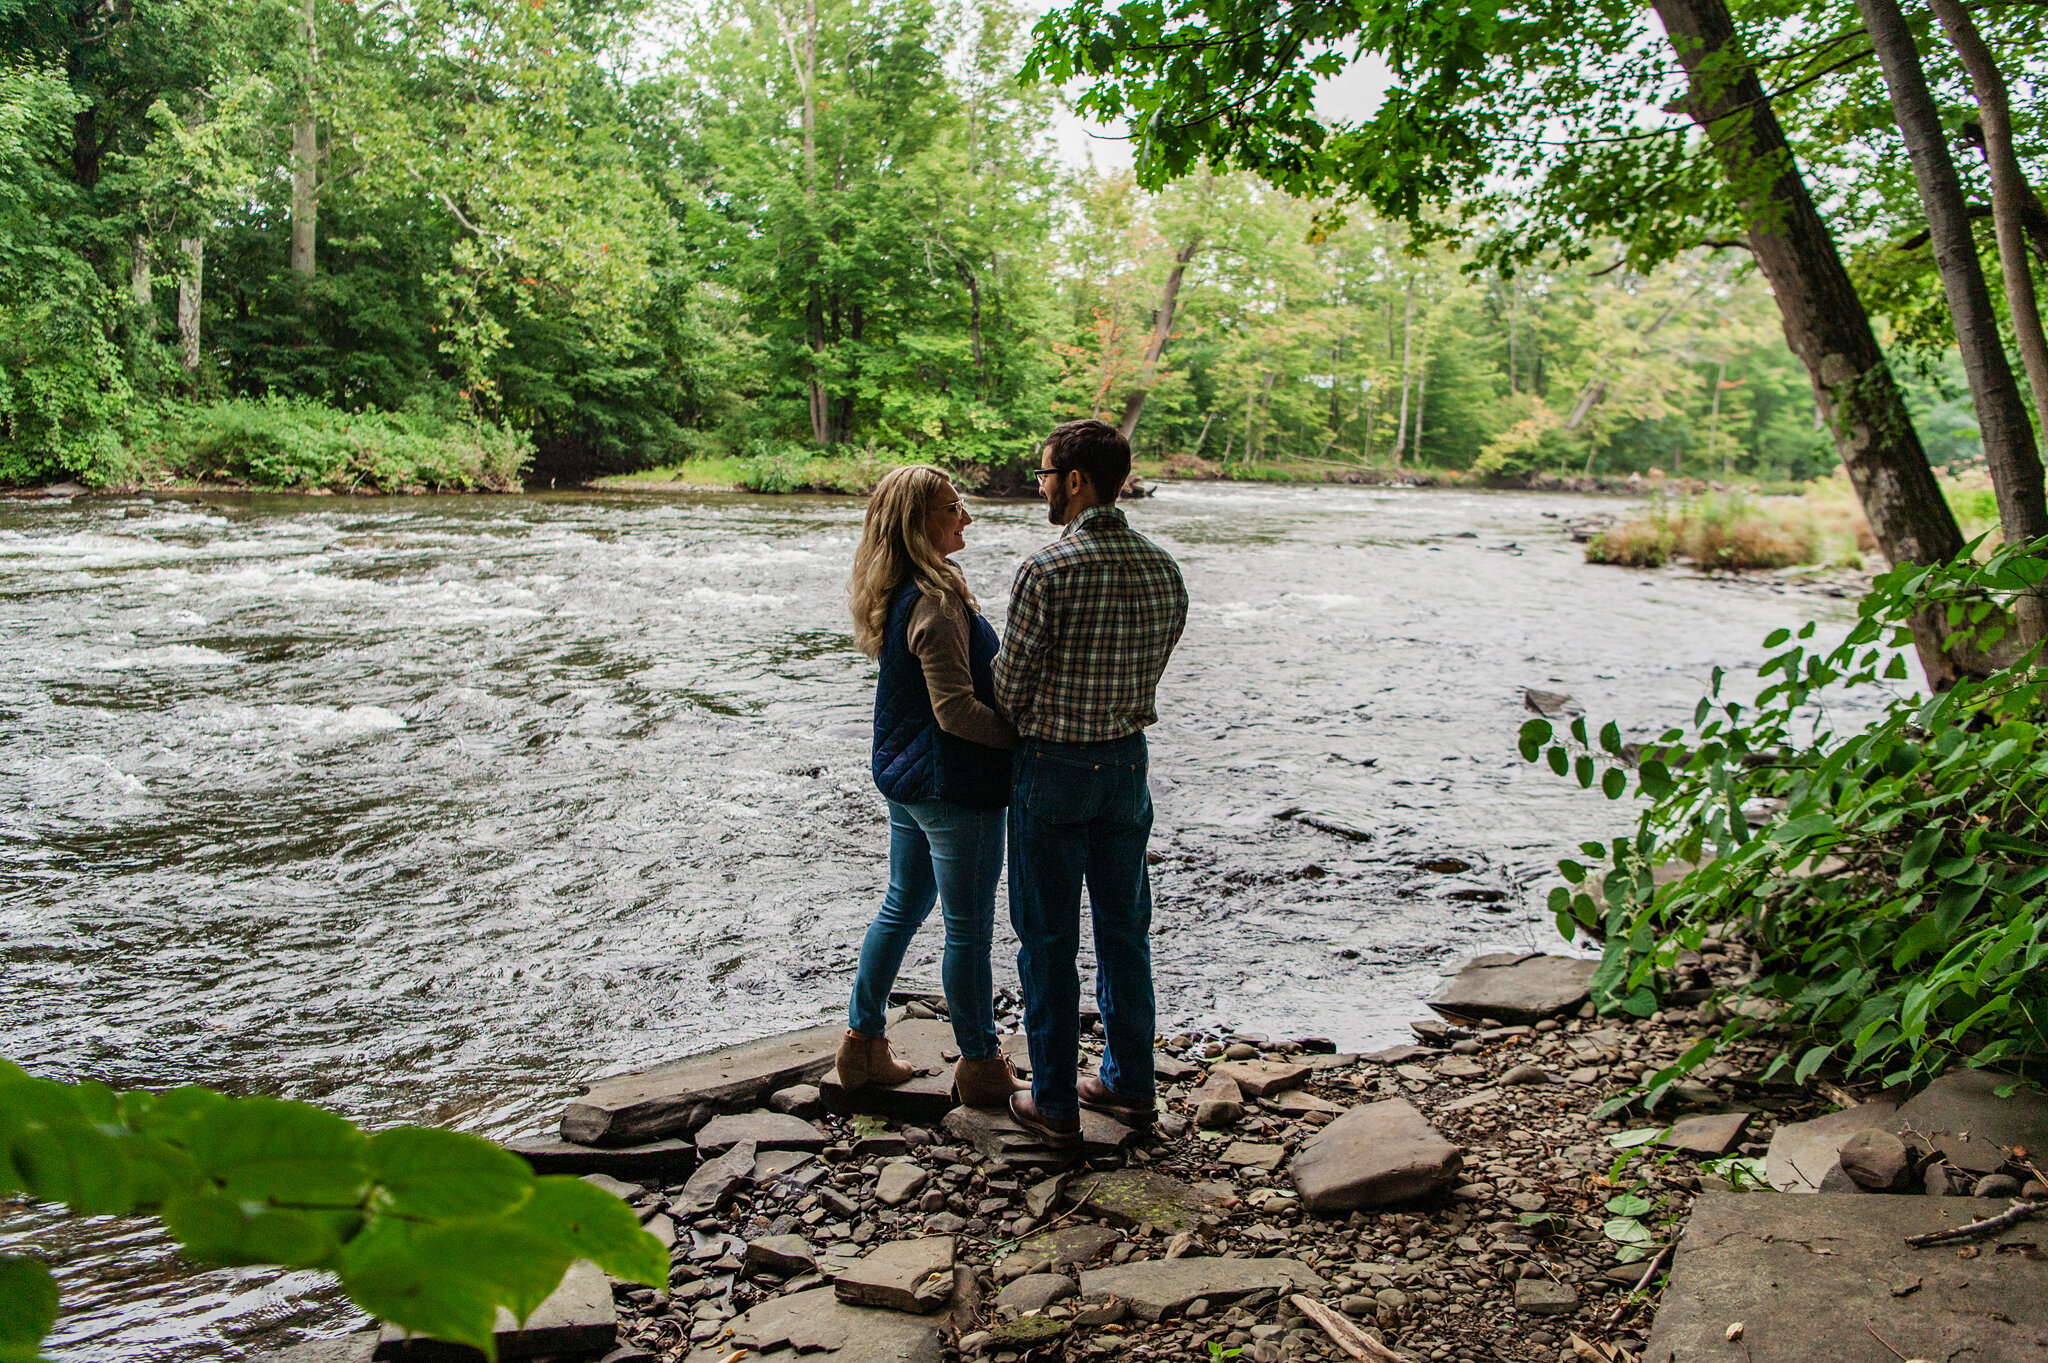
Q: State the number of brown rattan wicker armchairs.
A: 0